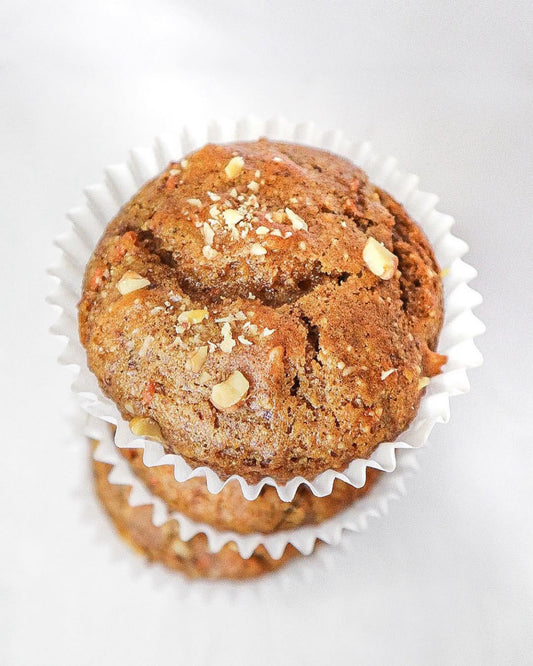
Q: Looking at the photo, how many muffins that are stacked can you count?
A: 3